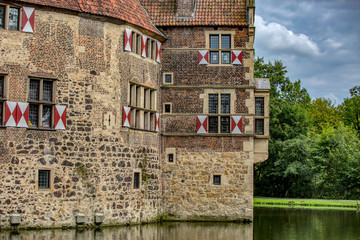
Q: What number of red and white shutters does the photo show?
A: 13